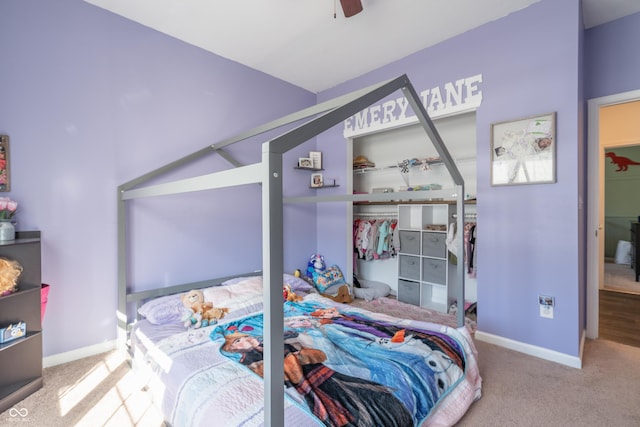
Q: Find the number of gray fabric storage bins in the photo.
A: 5